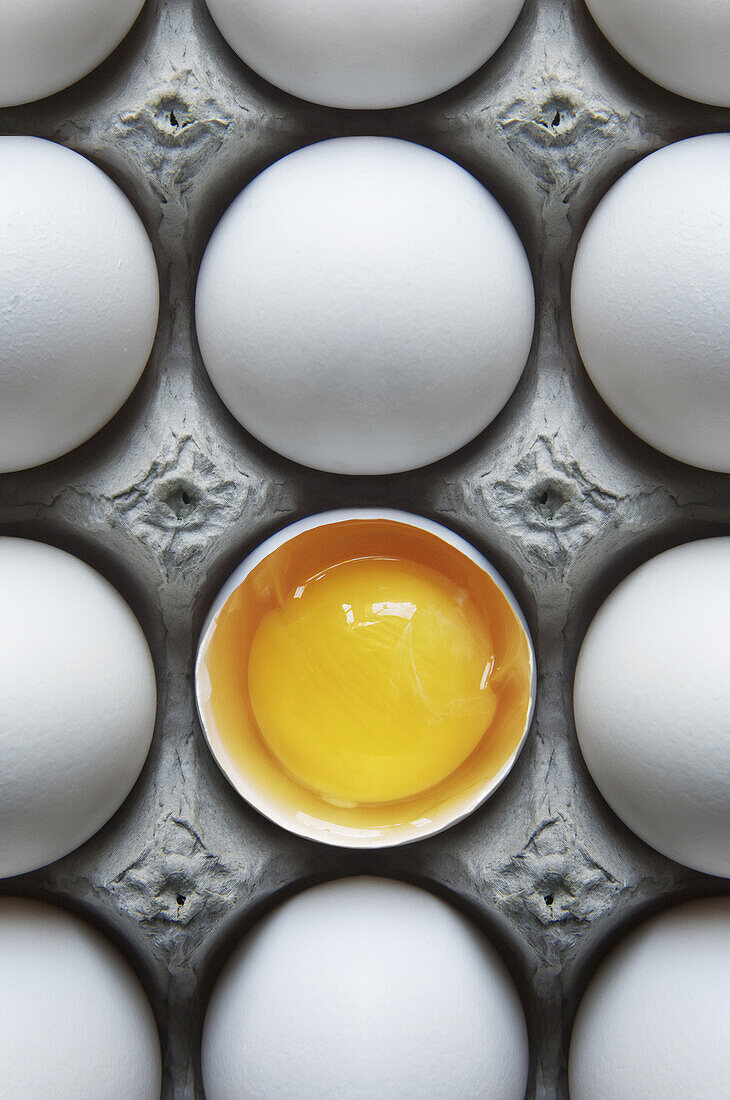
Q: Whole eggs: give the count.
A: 11